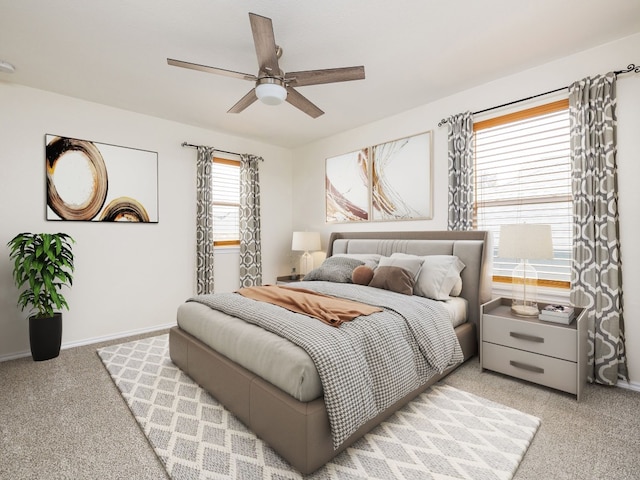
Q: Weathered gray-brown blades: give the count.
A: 5